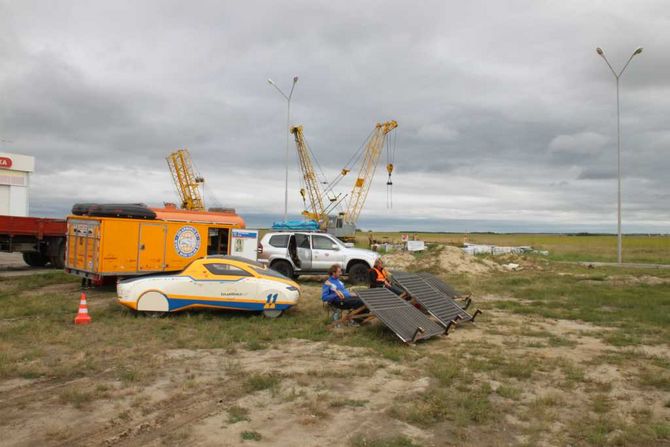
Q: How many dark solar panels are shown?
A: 3